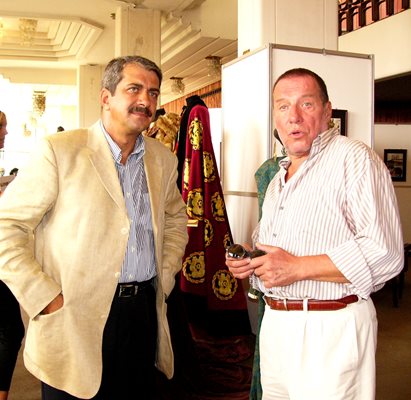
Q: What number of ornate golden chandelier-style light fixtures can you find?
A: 4